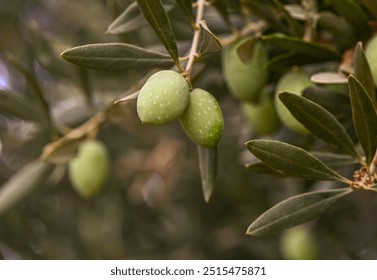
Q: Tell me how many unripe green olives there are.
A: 8